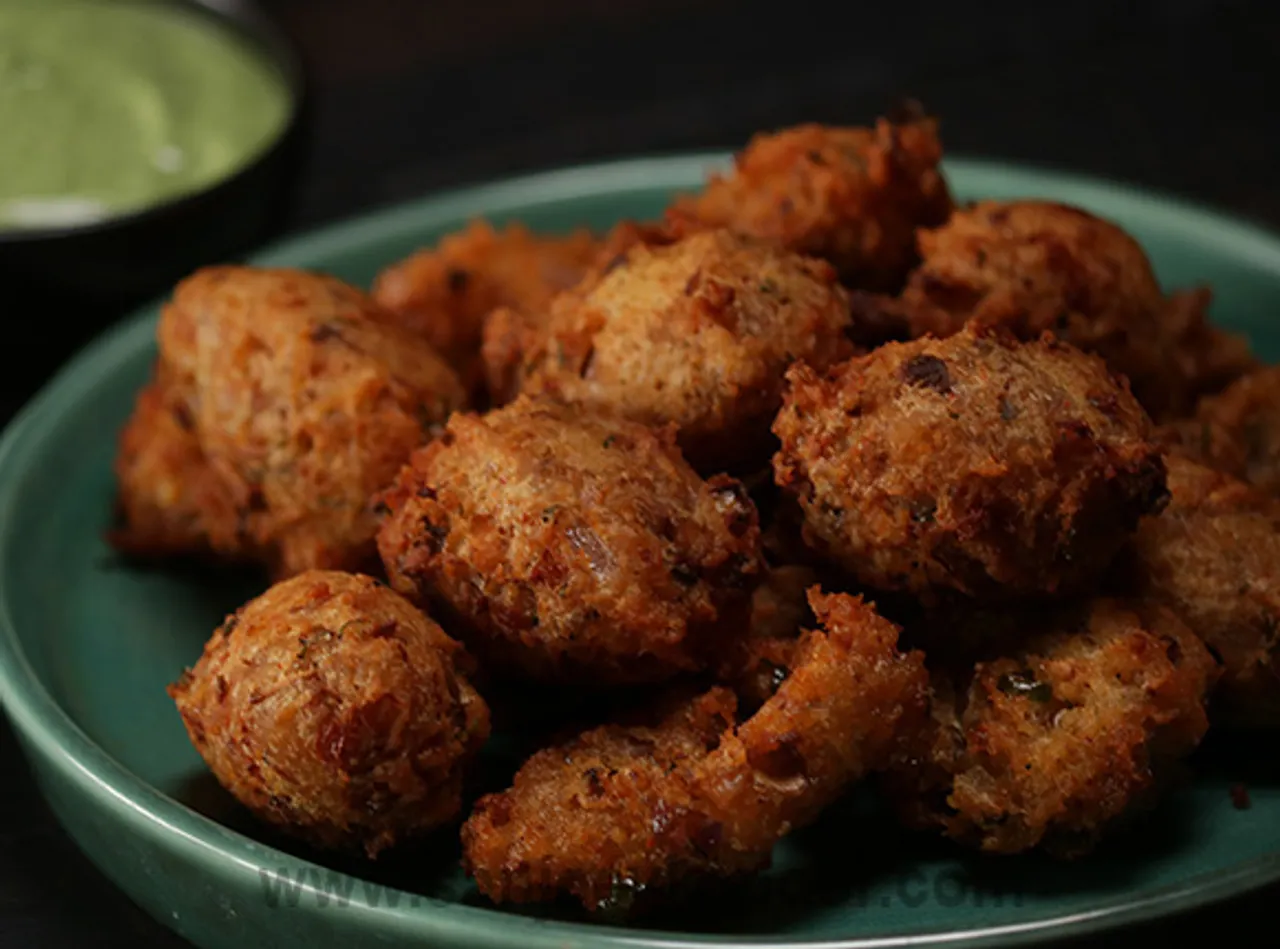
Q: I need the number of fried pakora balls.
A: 12